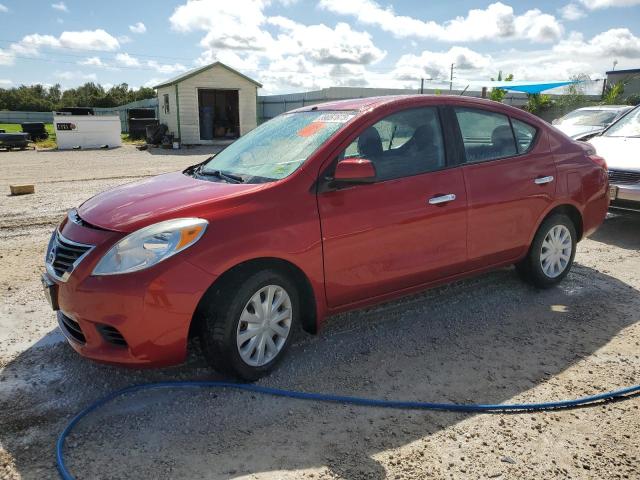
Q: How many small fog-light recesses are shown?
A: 1